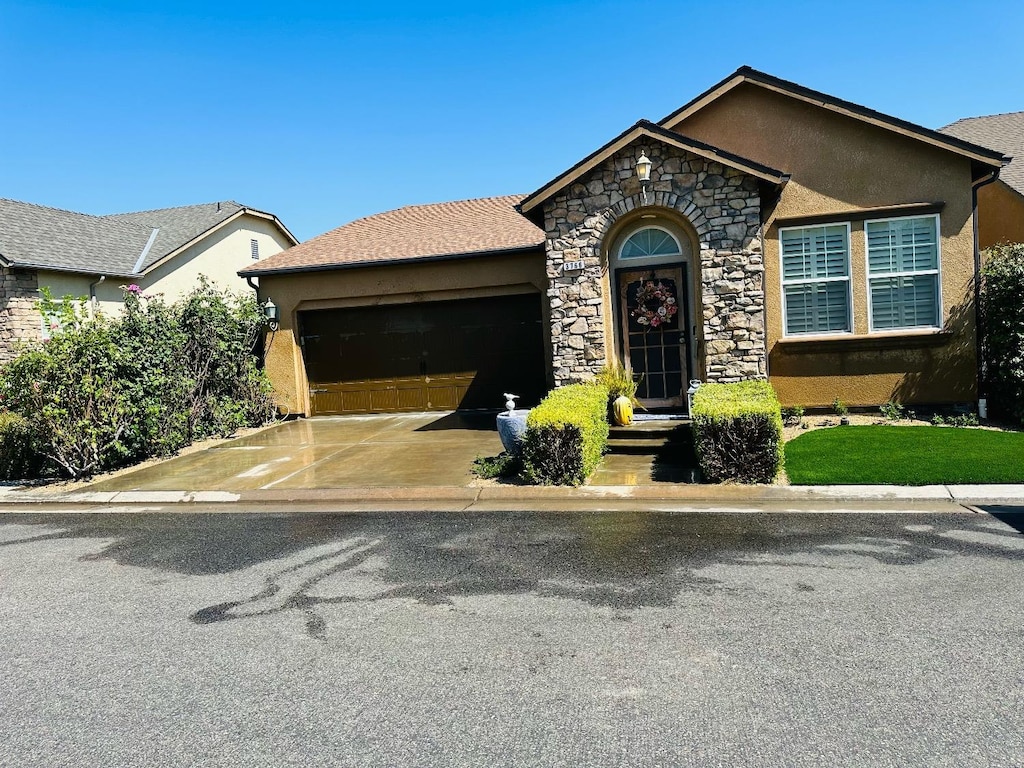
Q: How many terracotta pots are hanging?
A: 0